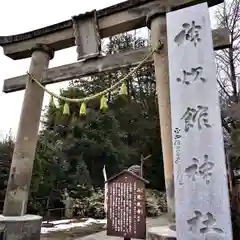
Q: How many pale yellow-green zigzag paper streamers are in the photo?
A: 5